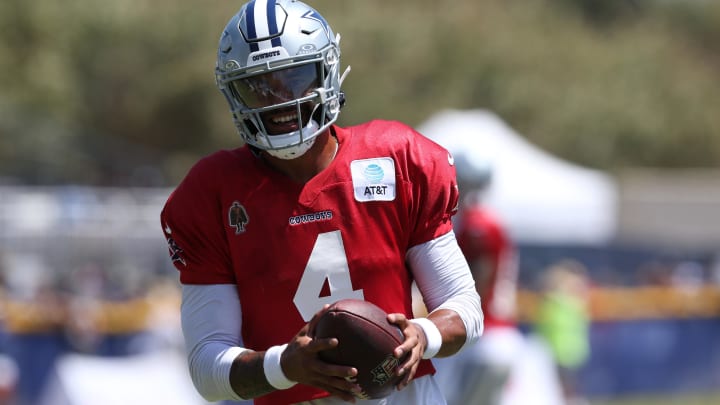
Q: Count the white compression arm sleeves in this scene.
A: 2